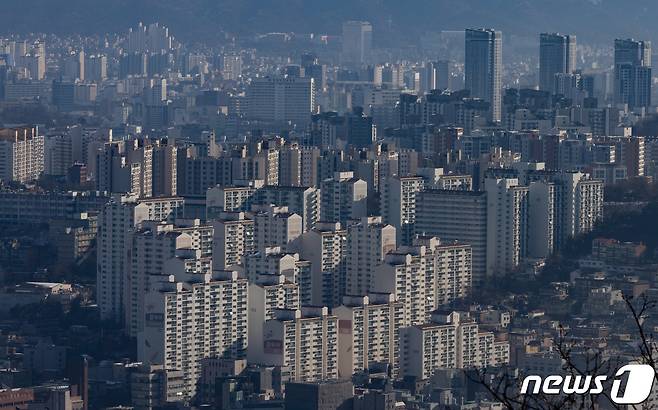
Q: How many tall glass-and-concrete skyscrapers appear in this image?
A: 3